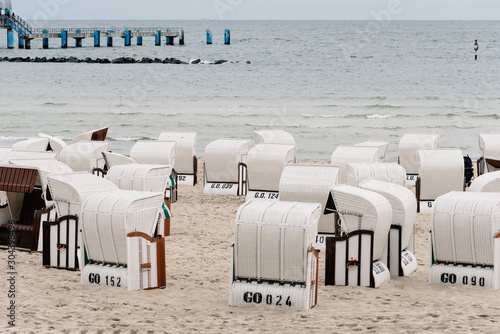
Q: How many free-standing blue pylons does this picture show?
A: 2